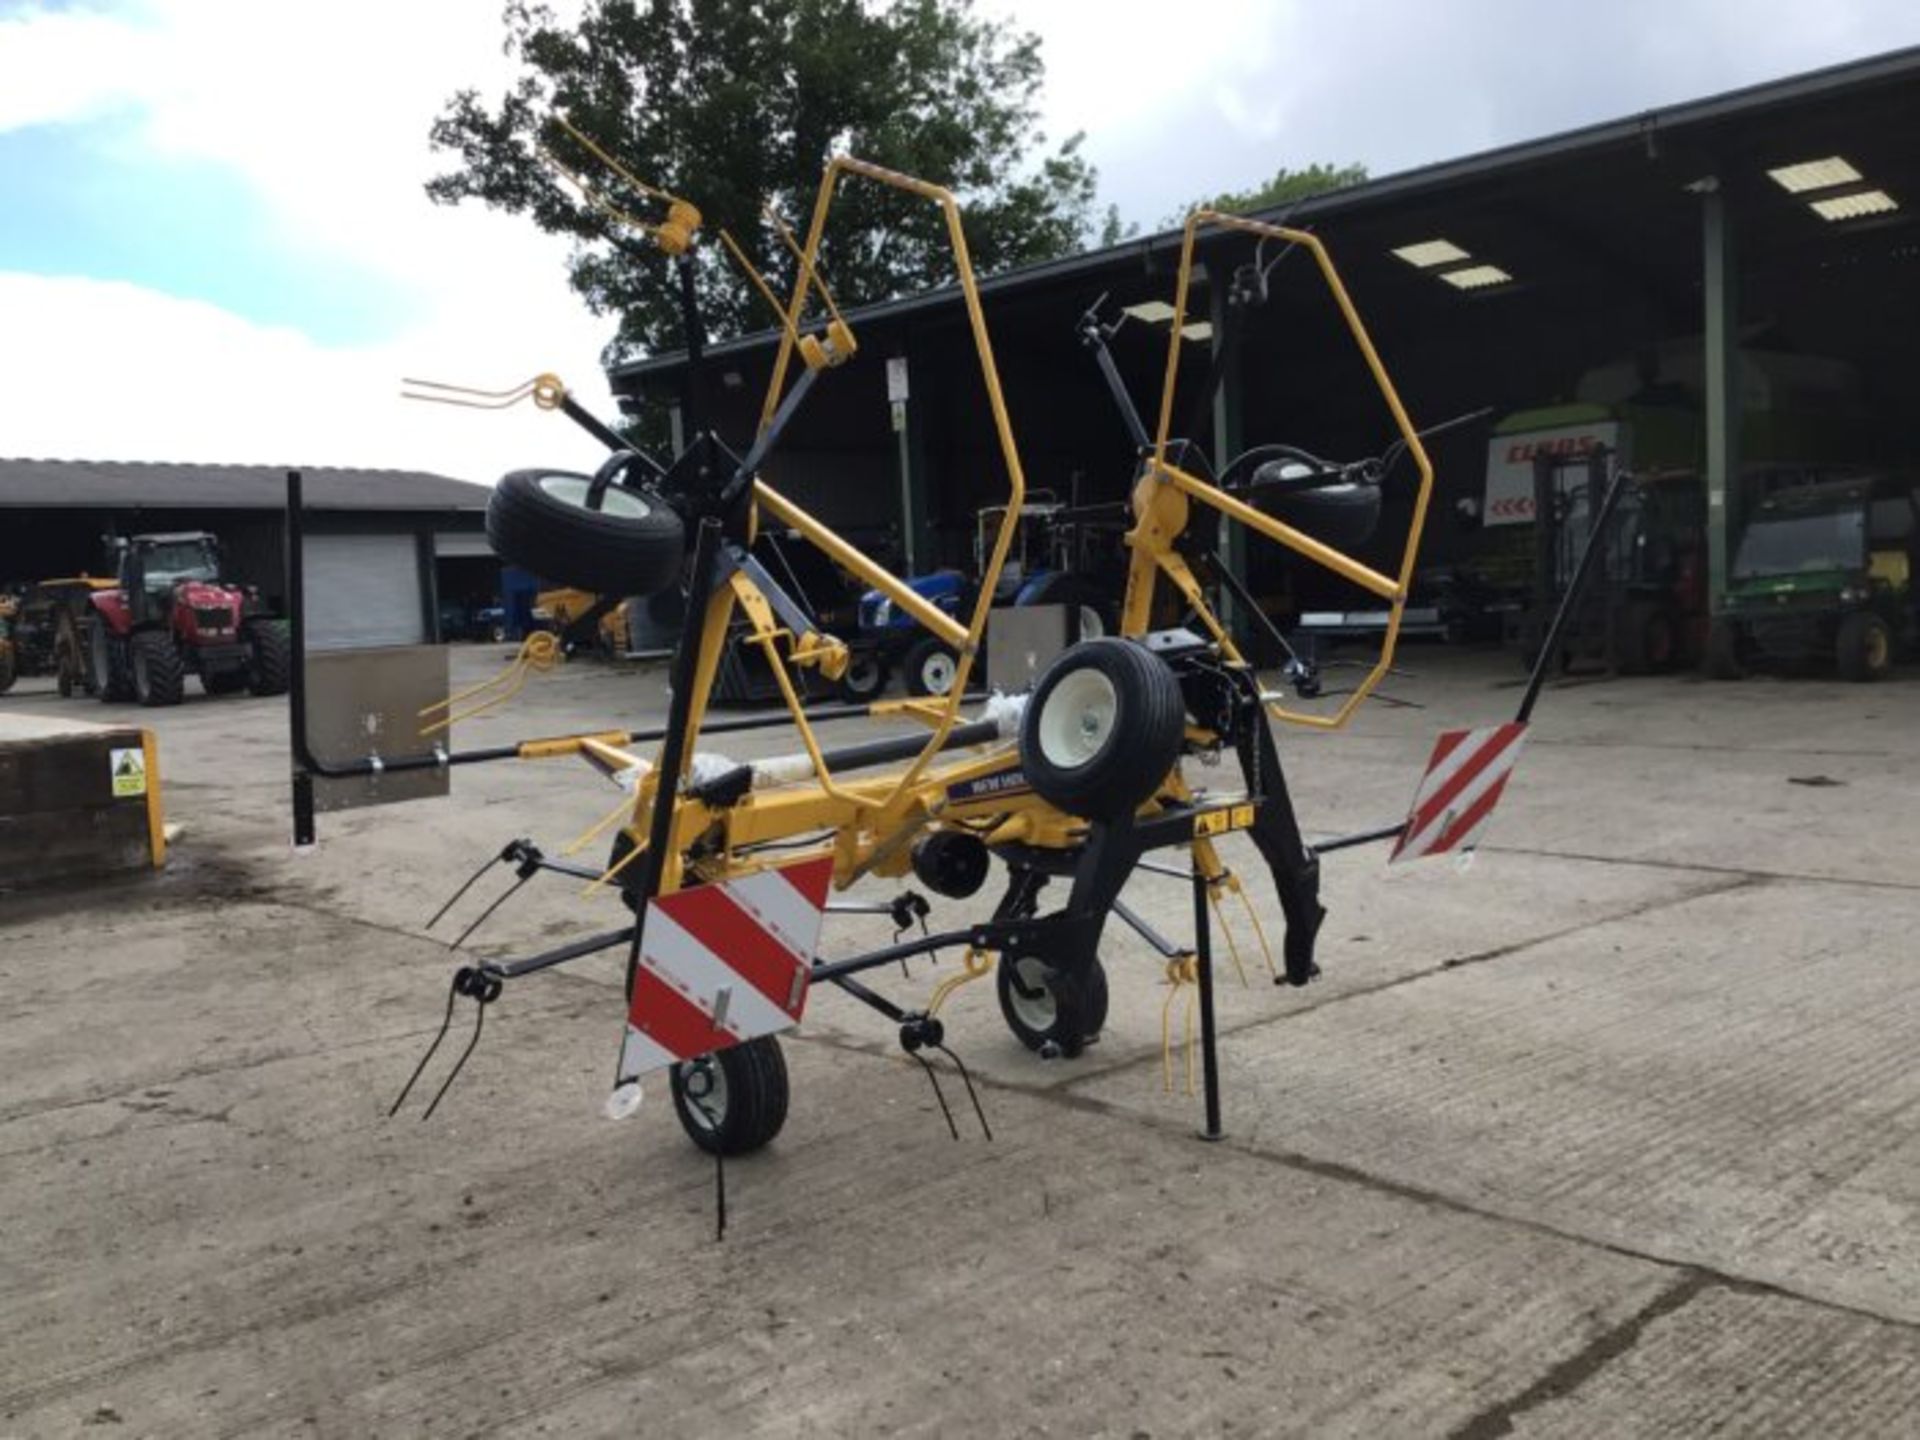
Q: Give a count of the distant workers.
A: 0